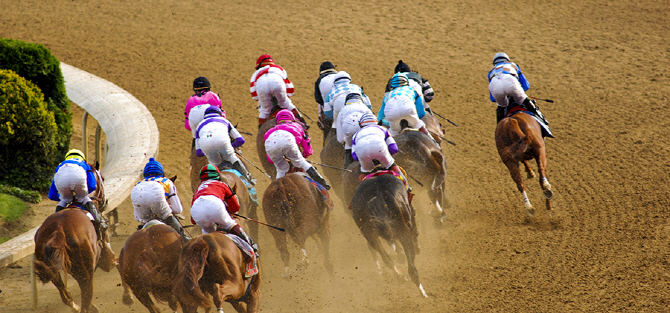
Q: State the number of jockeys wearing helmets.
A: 14